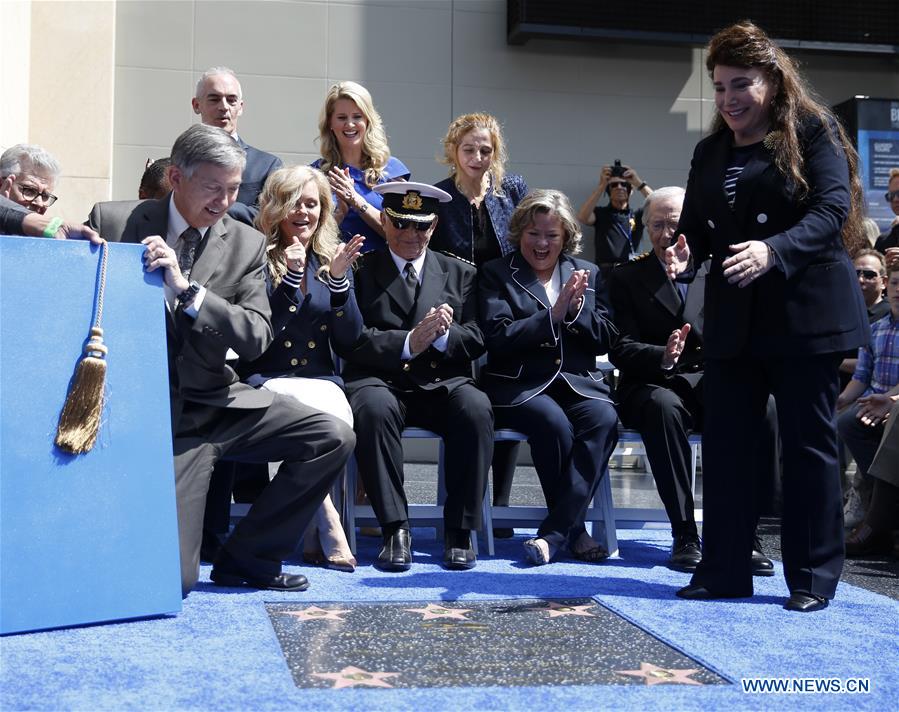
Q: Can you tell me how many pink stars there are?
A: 5